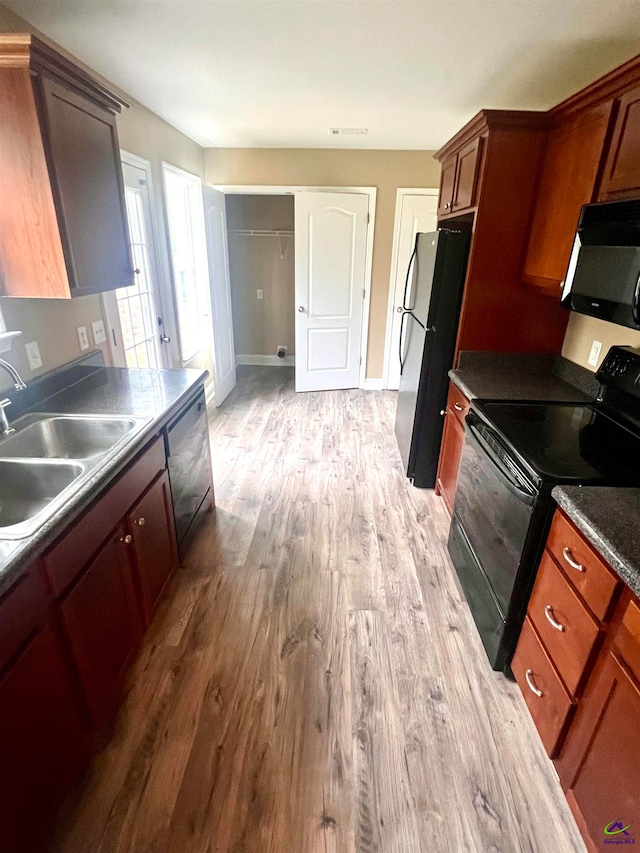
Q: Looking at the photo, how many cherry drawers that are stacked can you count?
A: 3